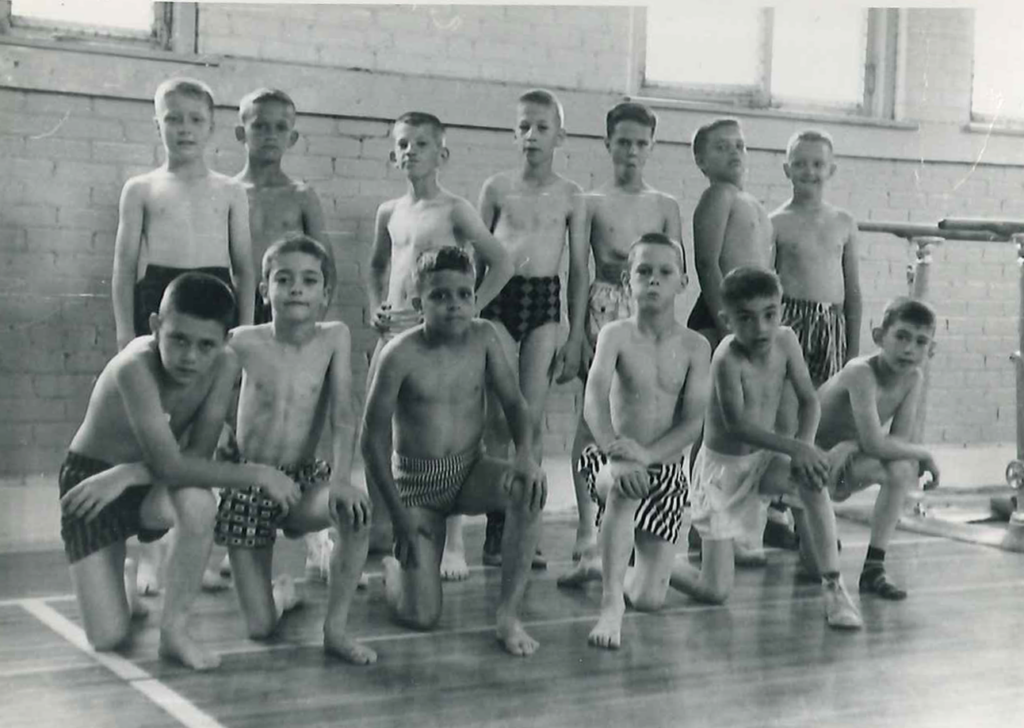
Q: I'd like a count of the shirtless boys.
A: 13